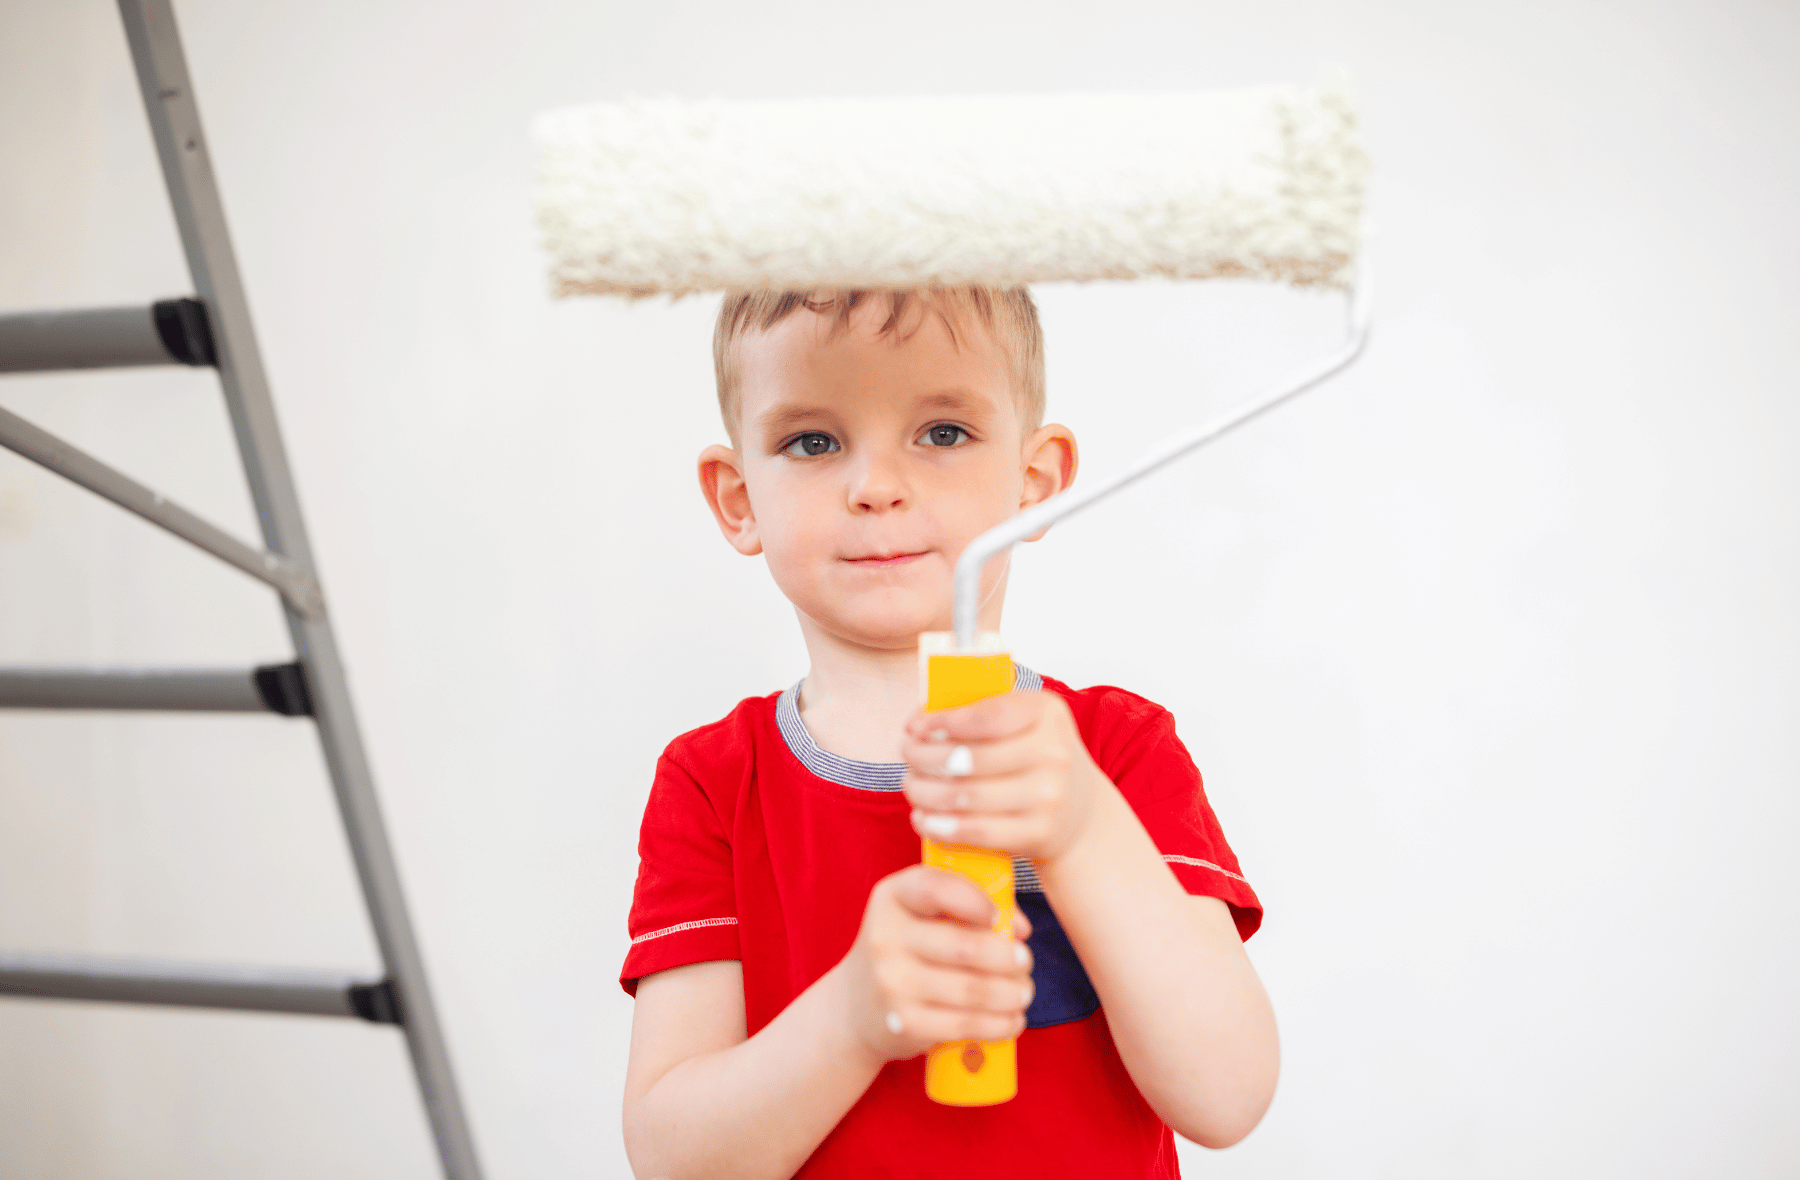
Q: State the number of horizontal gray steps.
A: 3